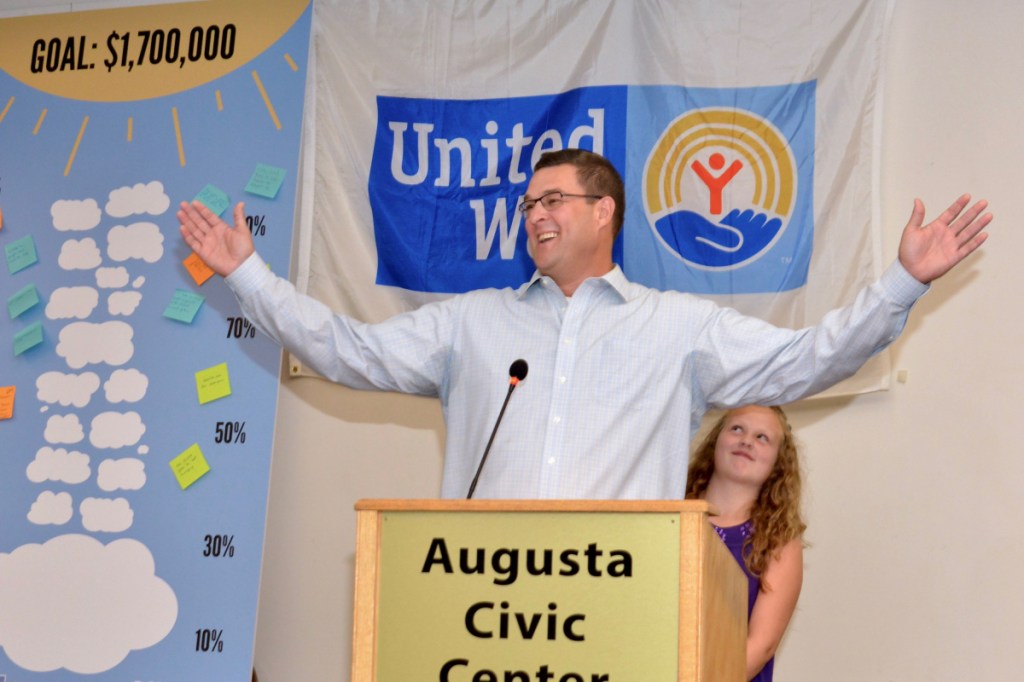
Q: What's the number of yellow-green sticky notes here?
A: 2